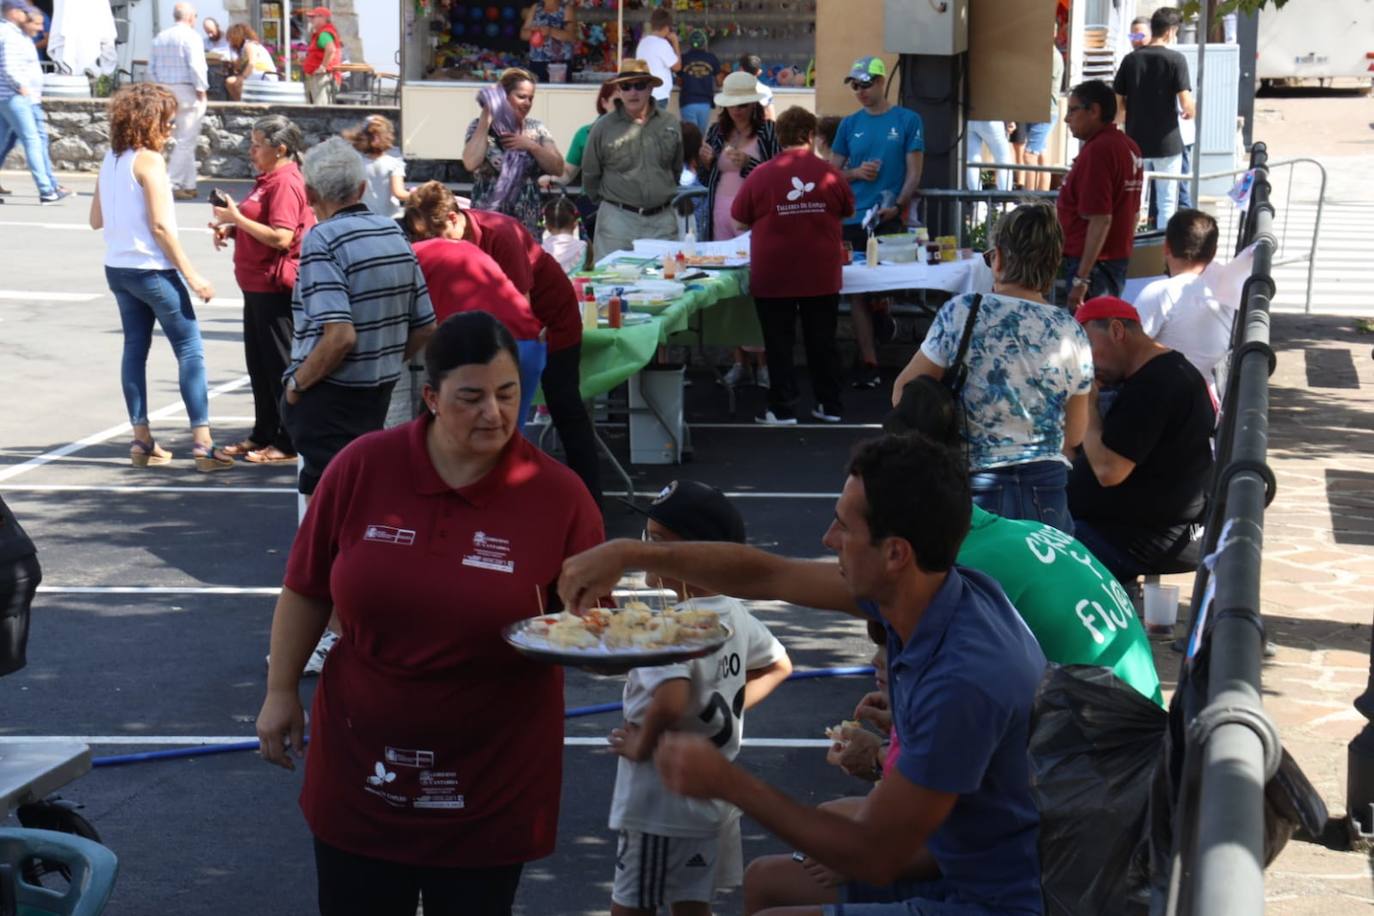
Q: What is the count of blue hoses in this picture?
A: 1